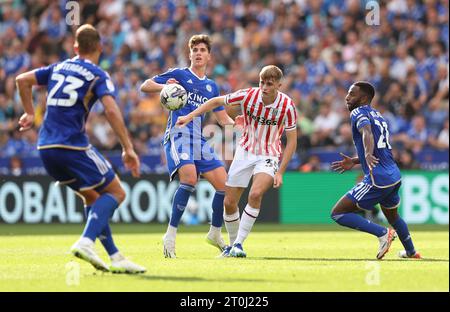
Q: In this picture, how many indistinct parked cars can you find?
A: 0